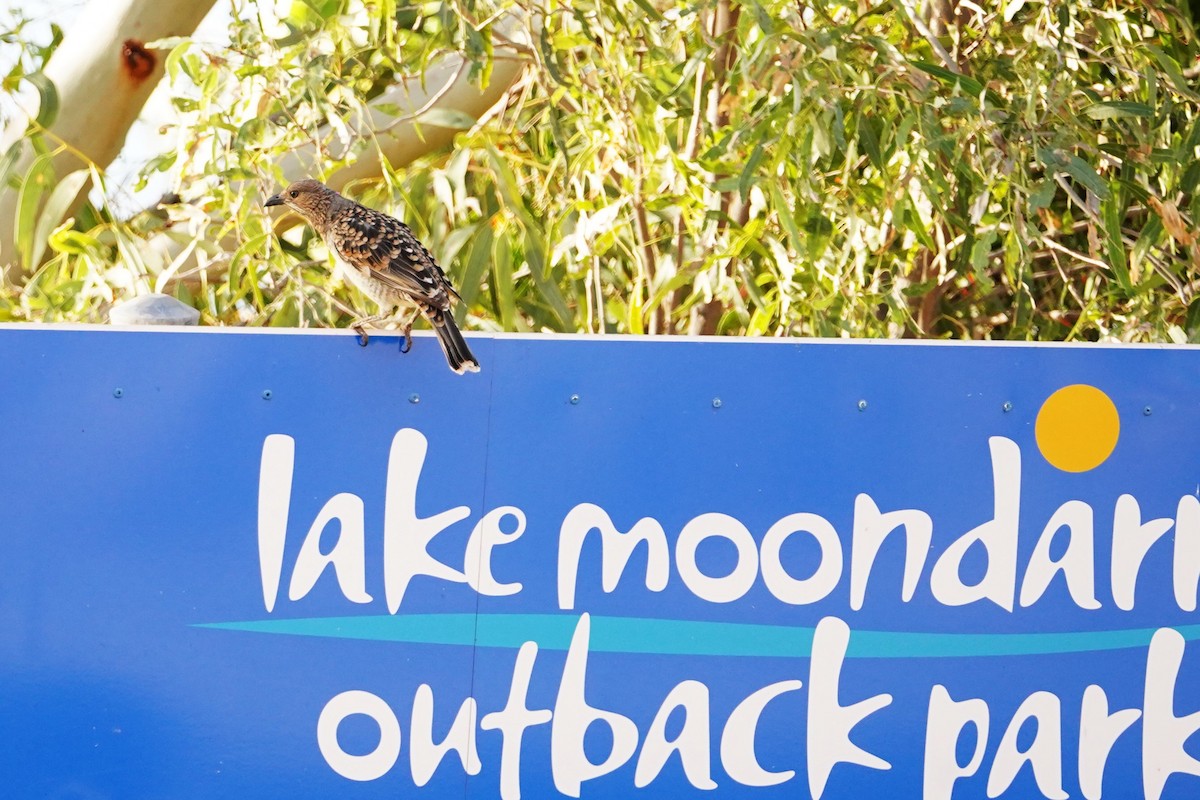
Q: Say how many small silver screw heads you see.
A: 8